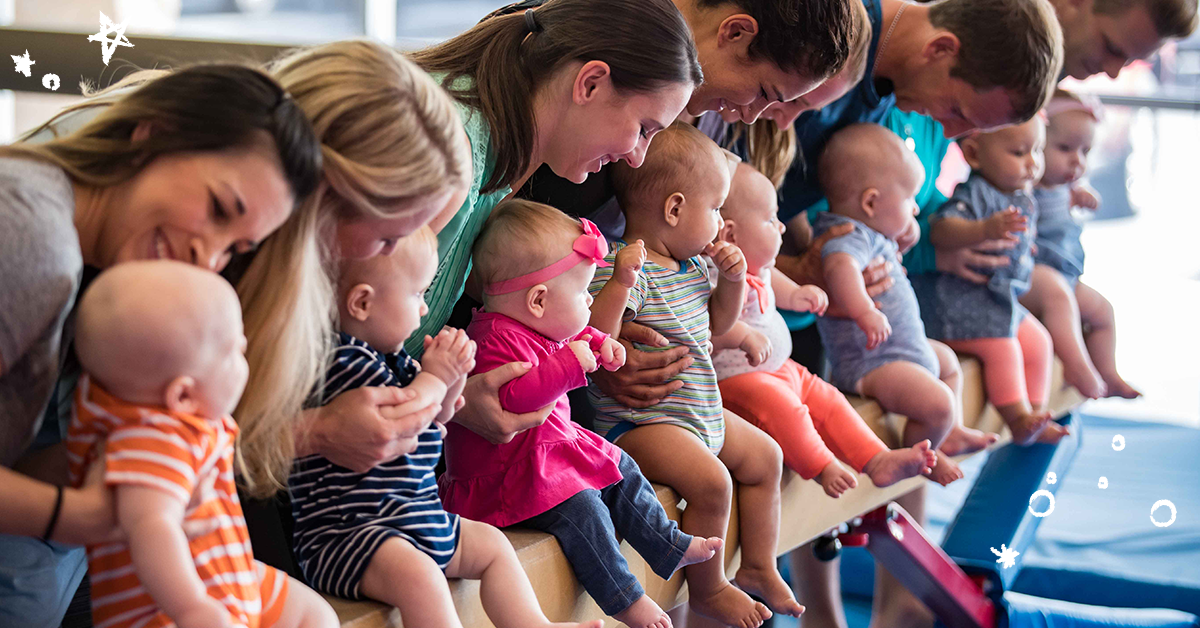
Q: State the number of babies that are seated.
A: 8